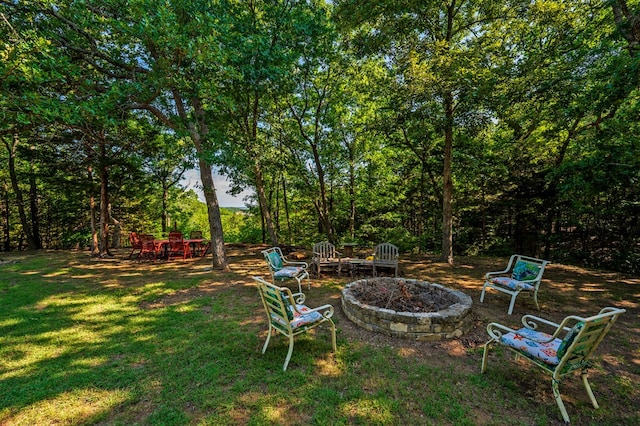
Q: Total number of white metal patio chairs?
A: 4